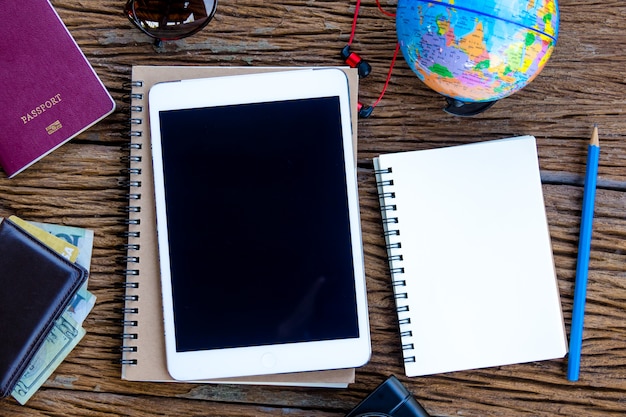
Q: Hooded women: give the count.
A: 0